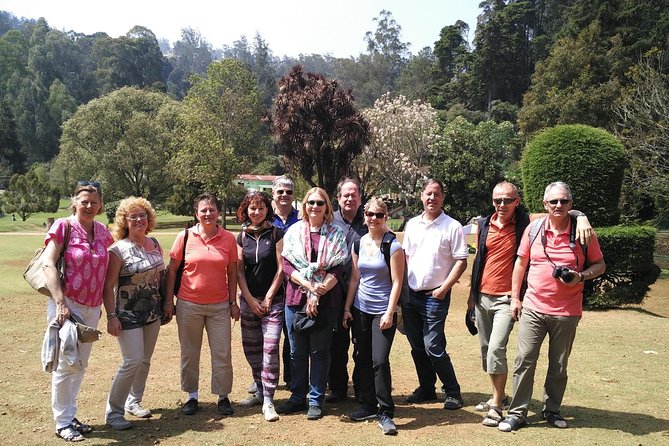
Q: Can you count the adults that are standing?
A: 11